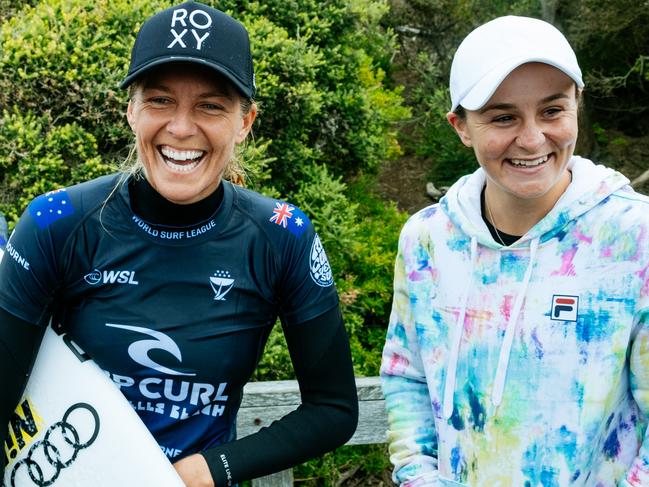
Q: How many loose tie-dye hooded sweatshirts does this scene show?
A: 1